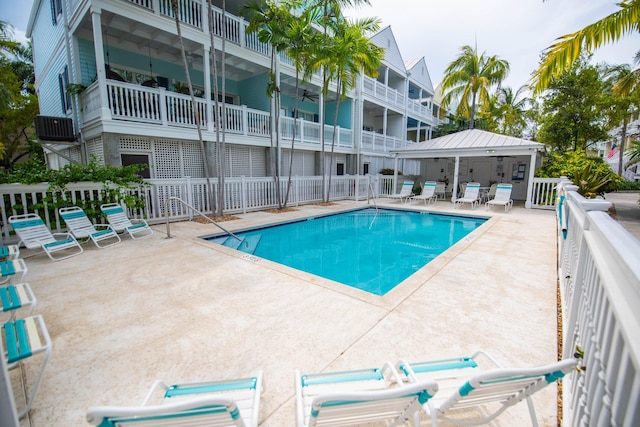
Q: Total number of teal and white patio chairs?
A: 14